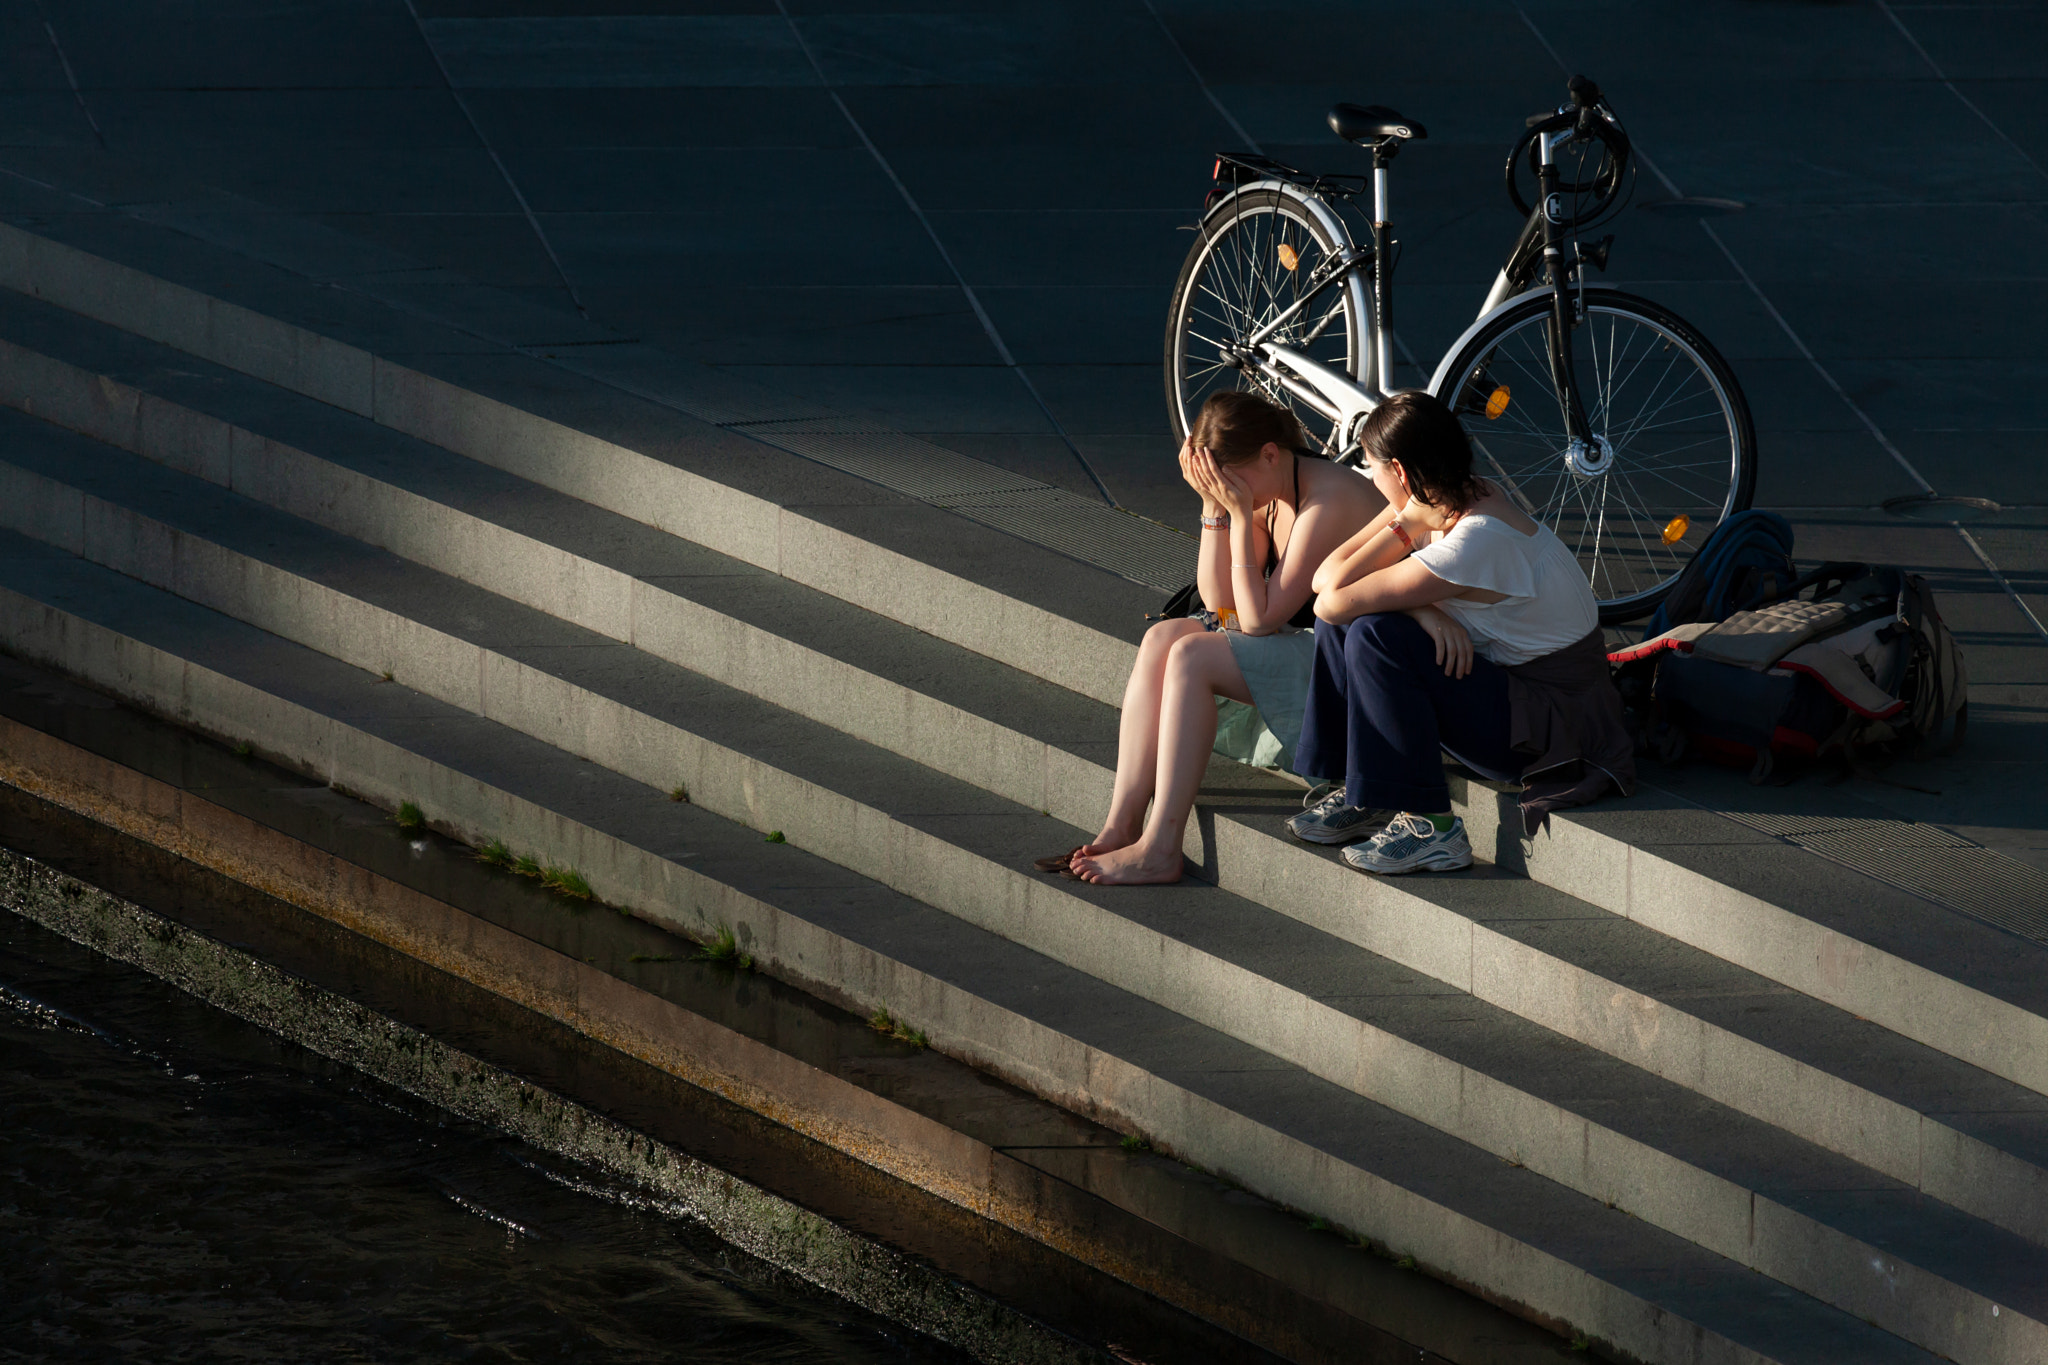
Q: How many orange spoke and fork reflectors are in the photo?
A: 3